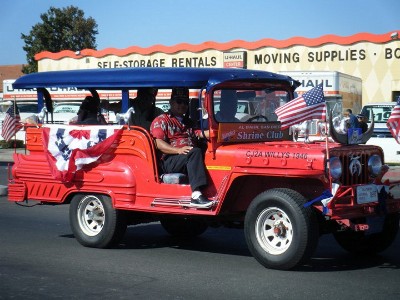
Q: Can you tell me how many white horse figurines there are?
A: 2